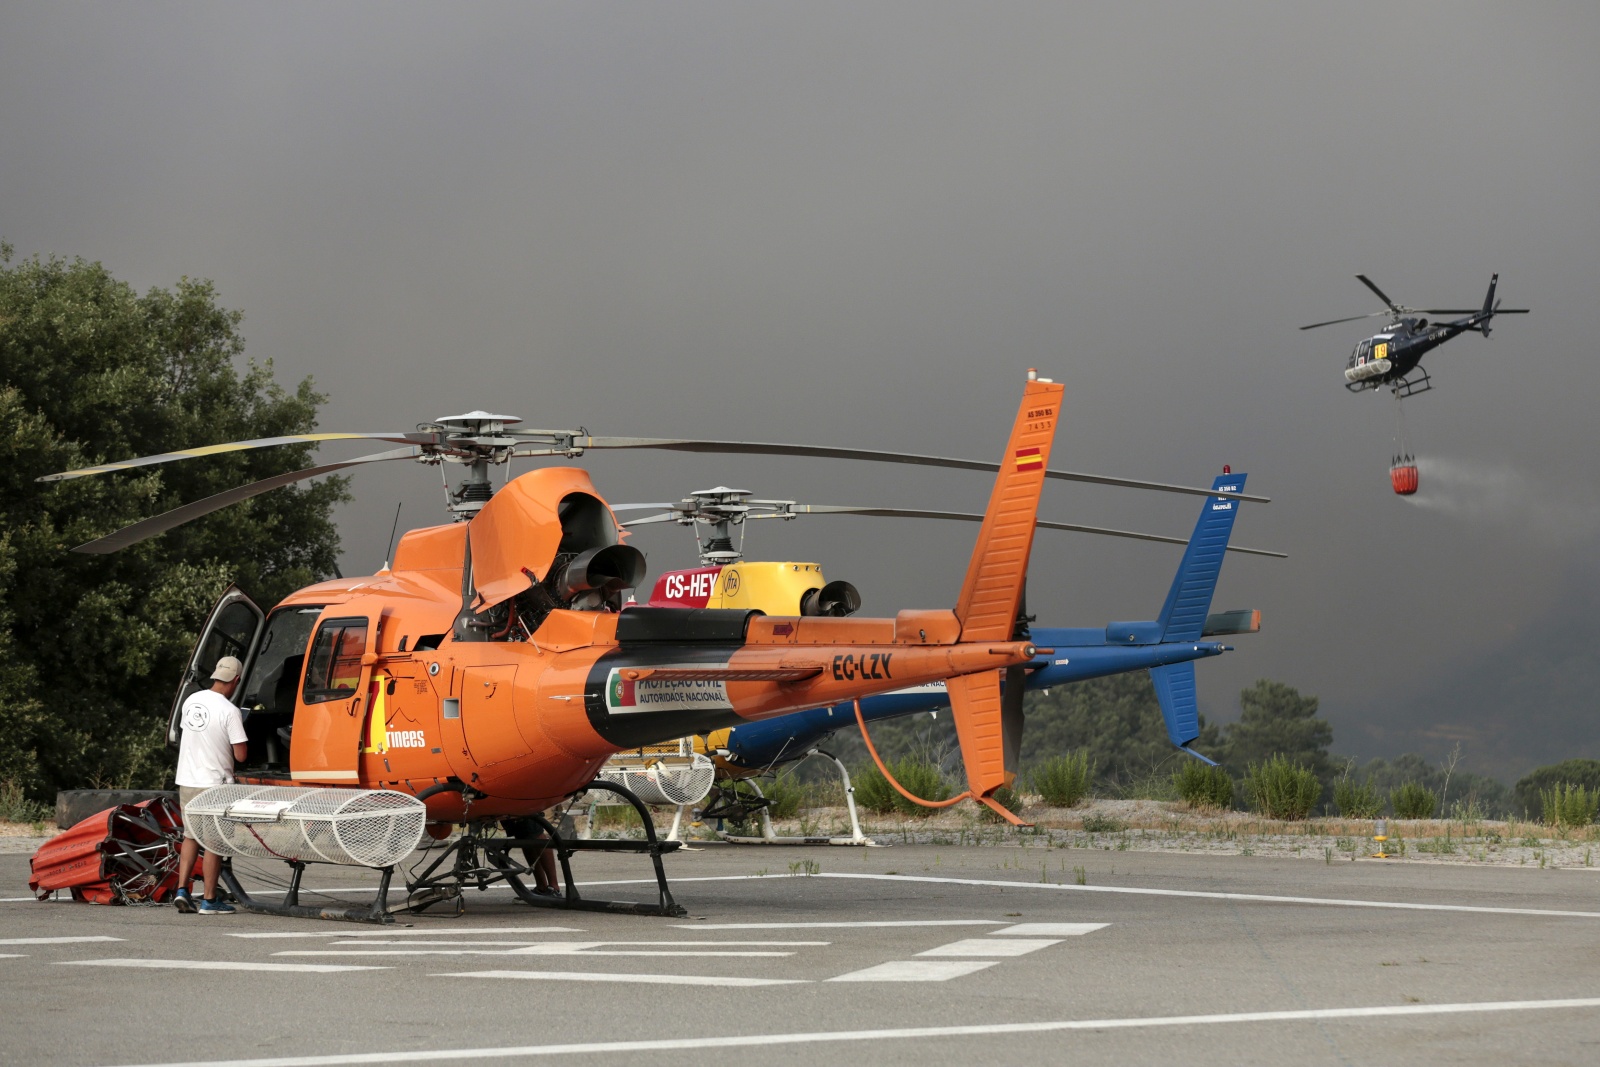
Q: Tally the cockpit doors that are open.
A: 1